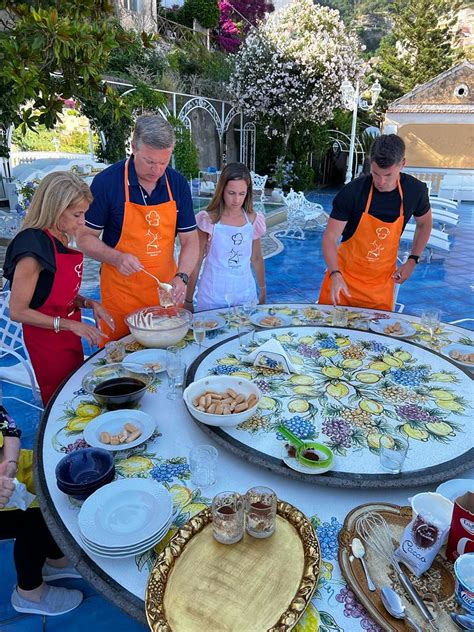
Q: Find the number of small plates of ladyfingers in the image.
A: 6